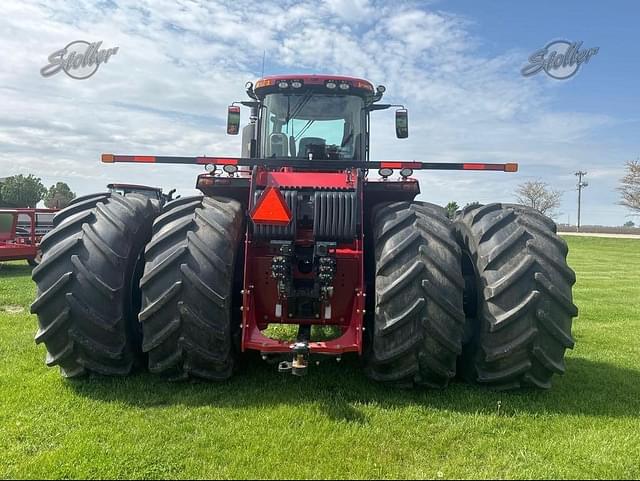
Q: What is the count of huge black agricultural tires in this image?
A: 4